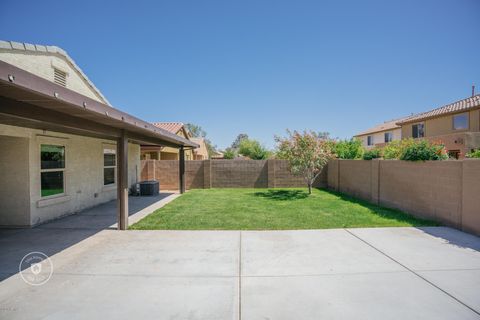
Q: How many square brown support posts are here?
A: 2